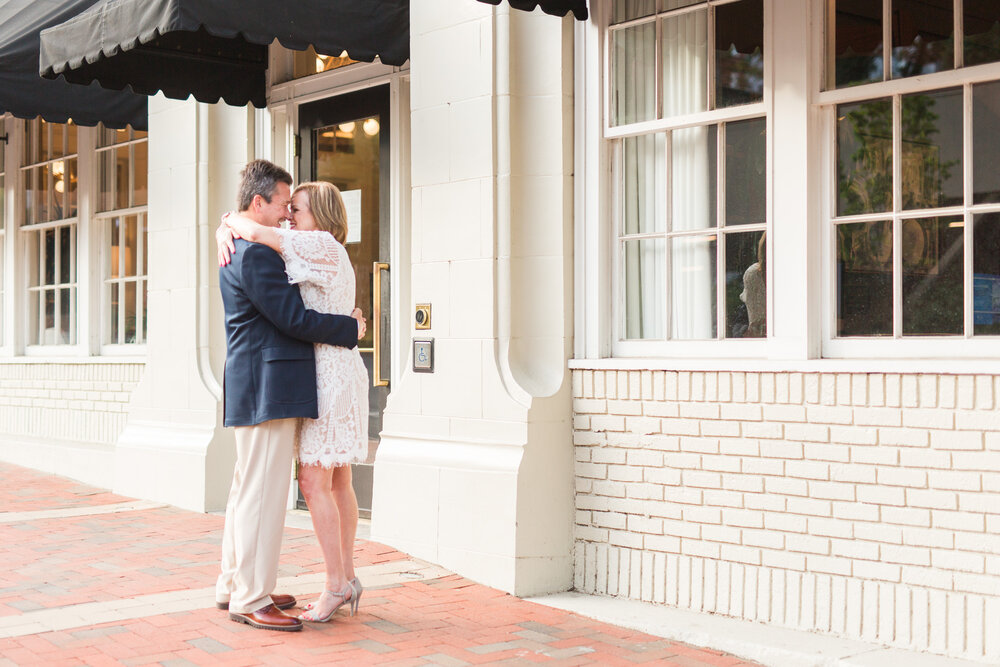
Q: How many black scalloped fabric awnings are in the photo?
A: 3